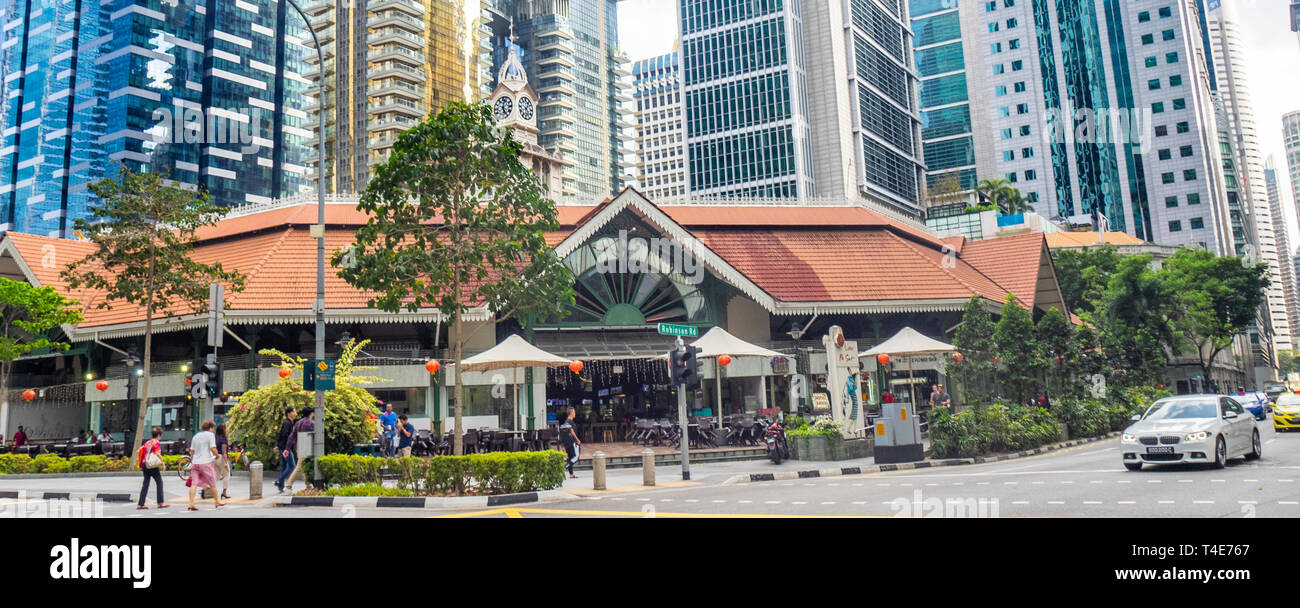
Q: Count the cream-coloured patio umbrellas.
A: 3